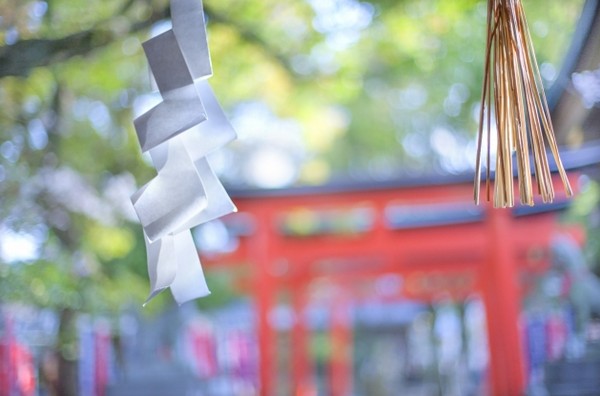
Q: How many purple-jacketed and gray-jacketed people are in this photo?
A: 0